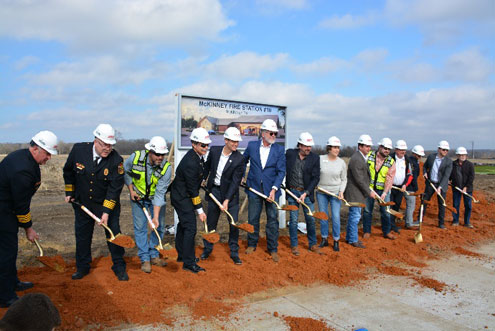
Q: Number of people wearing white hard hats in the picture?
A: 14